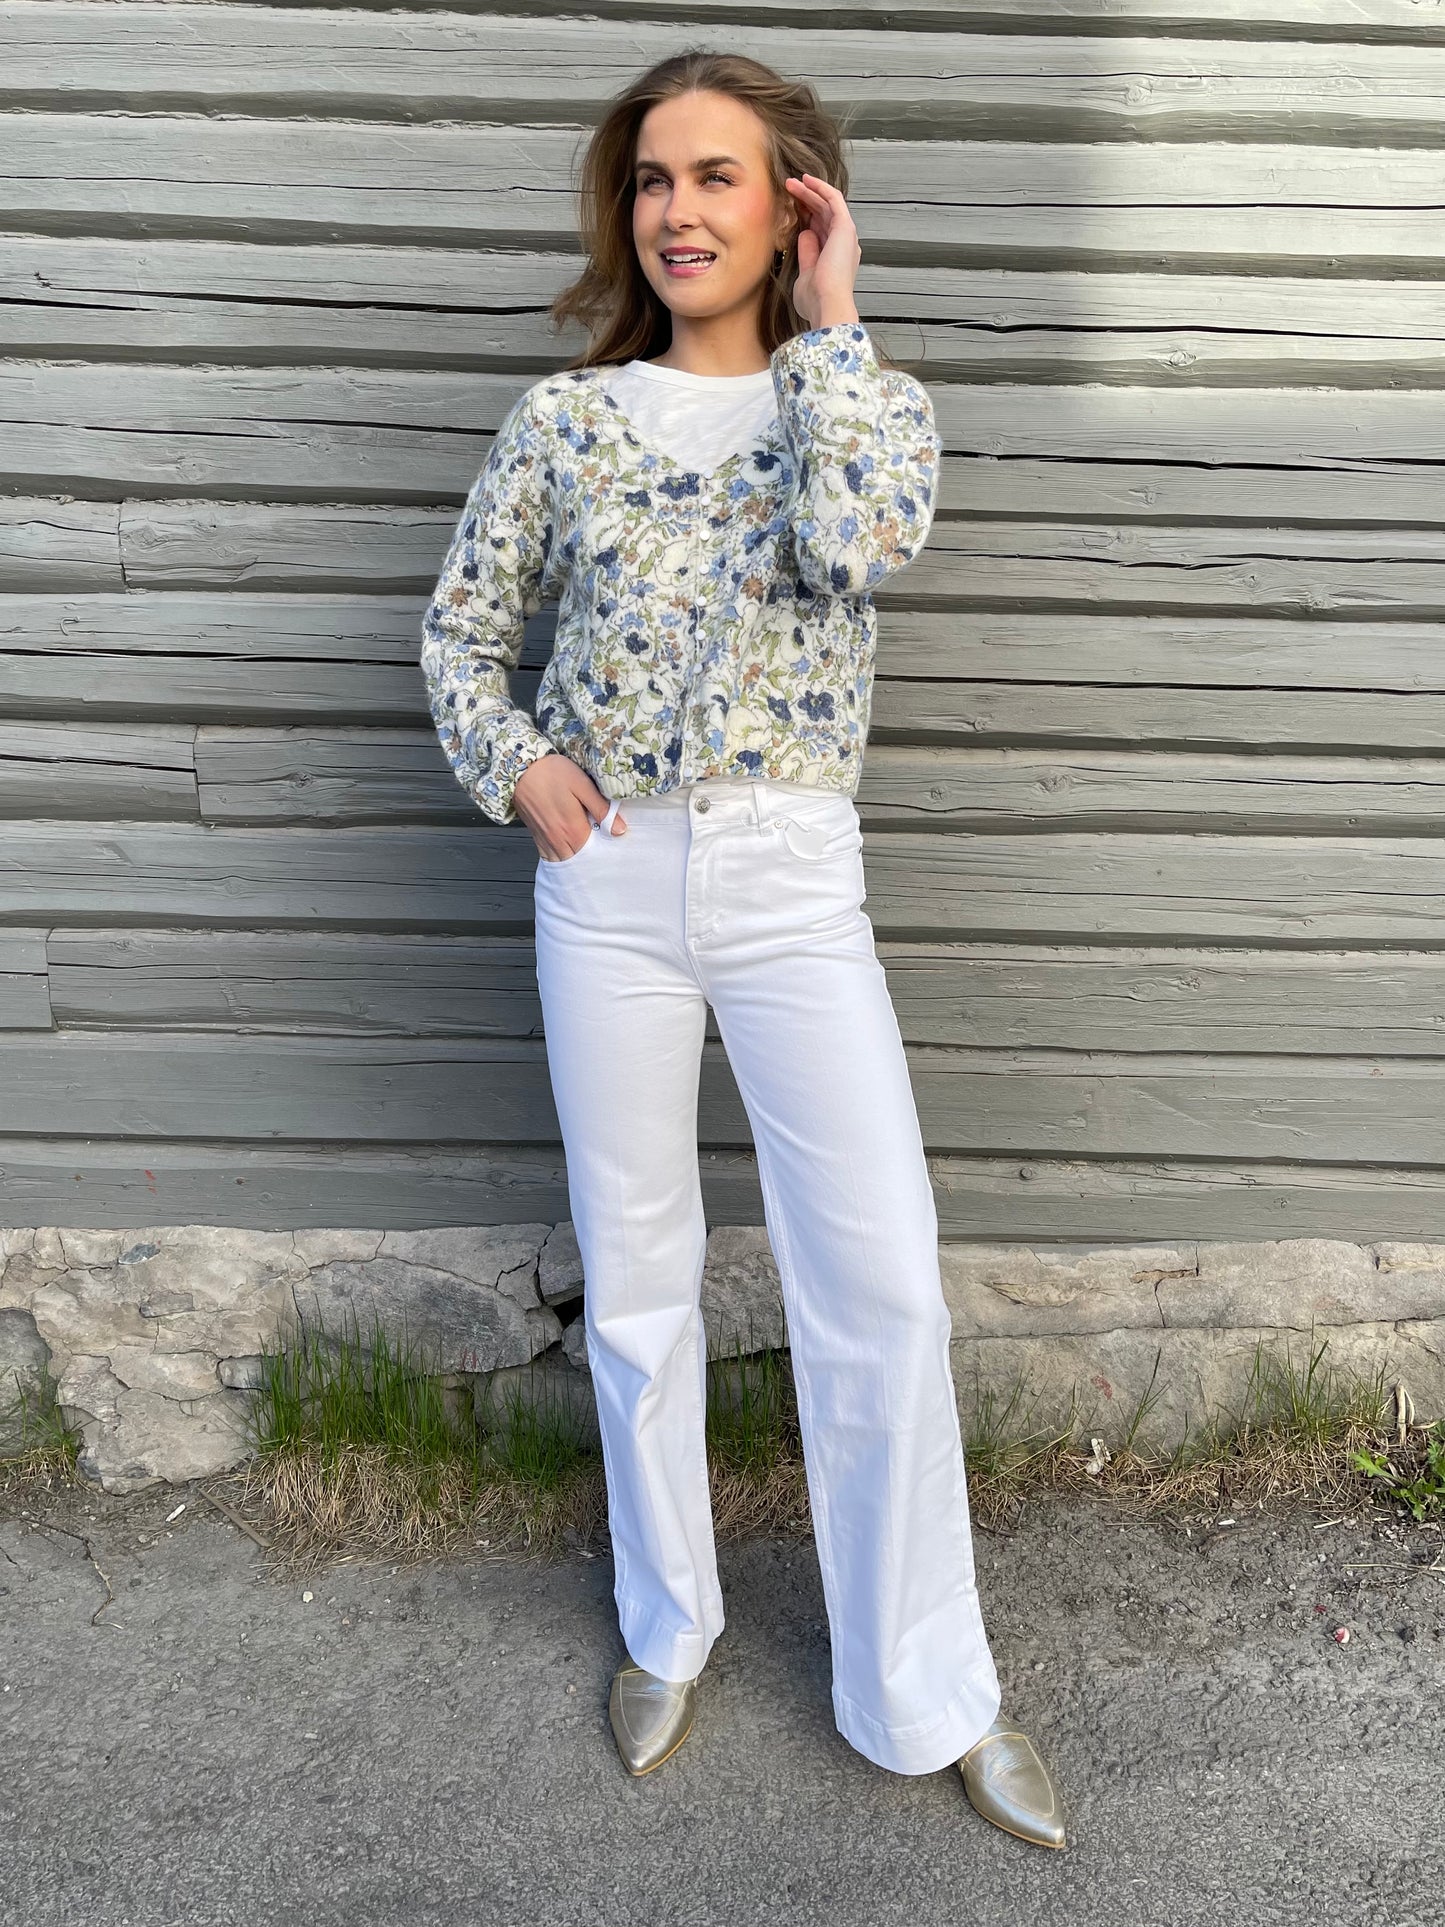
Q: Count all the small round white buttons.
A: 10